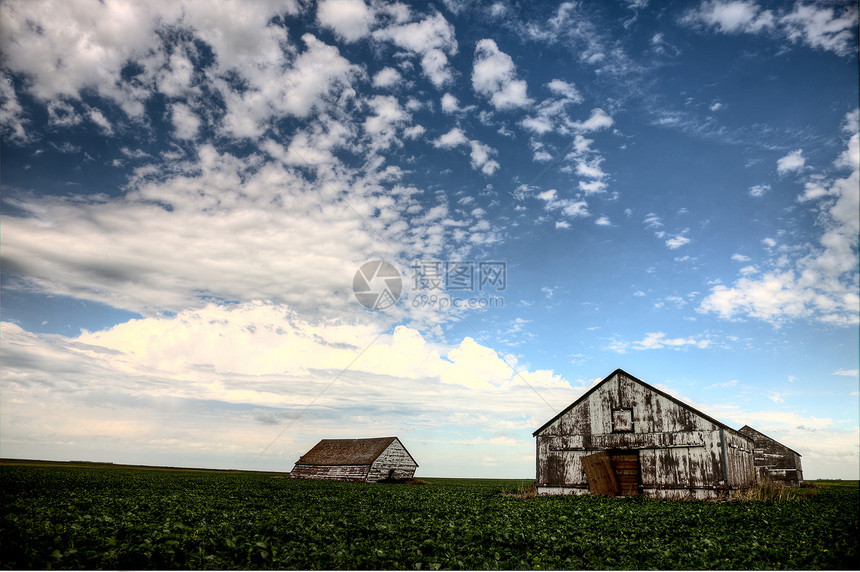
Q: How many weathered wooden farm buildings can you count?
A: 3